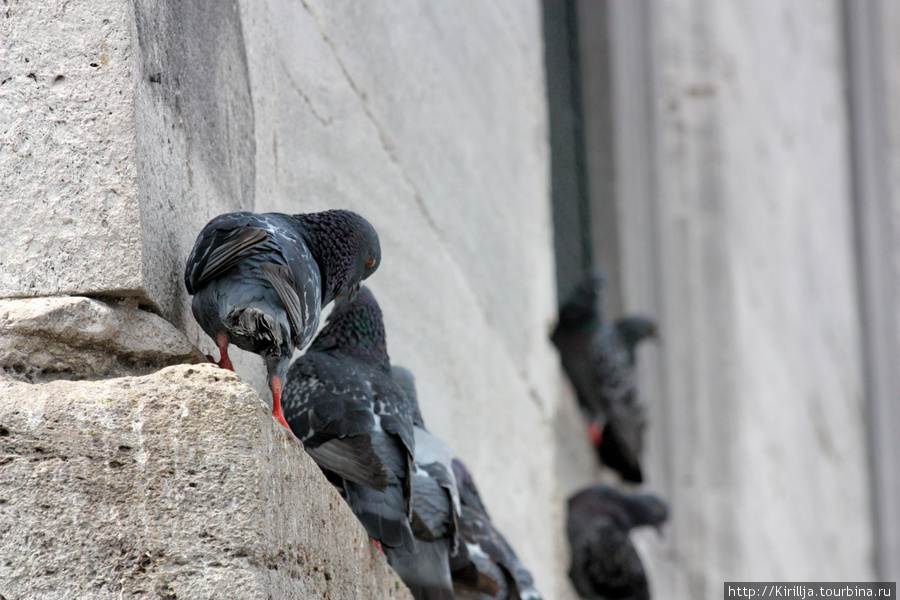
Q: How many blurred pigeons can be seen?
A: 3